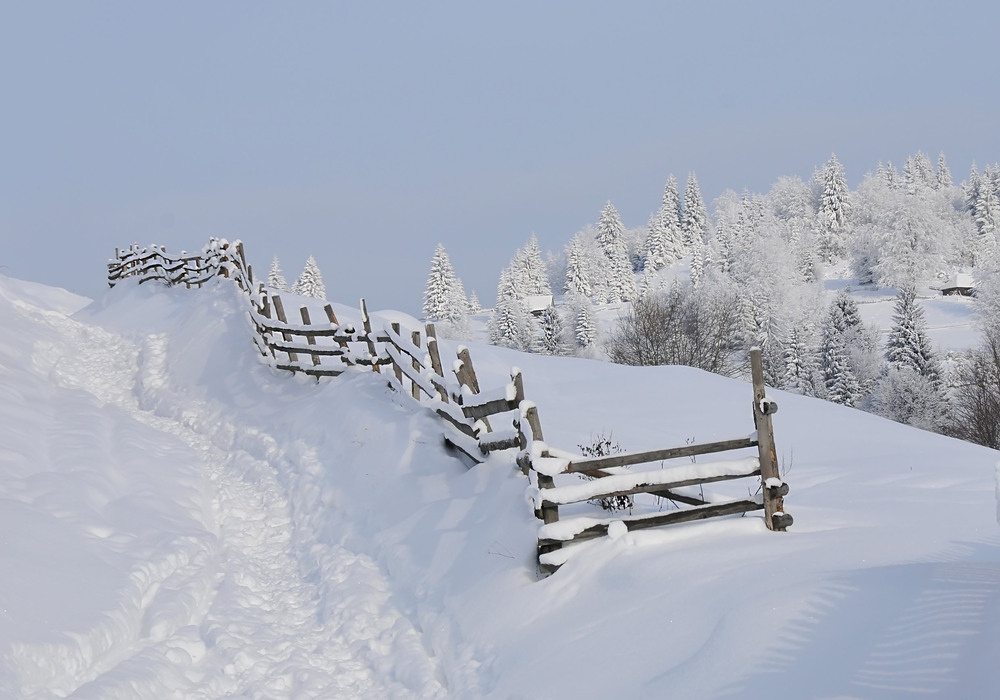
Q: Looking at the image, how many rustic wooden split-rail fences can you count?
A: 1